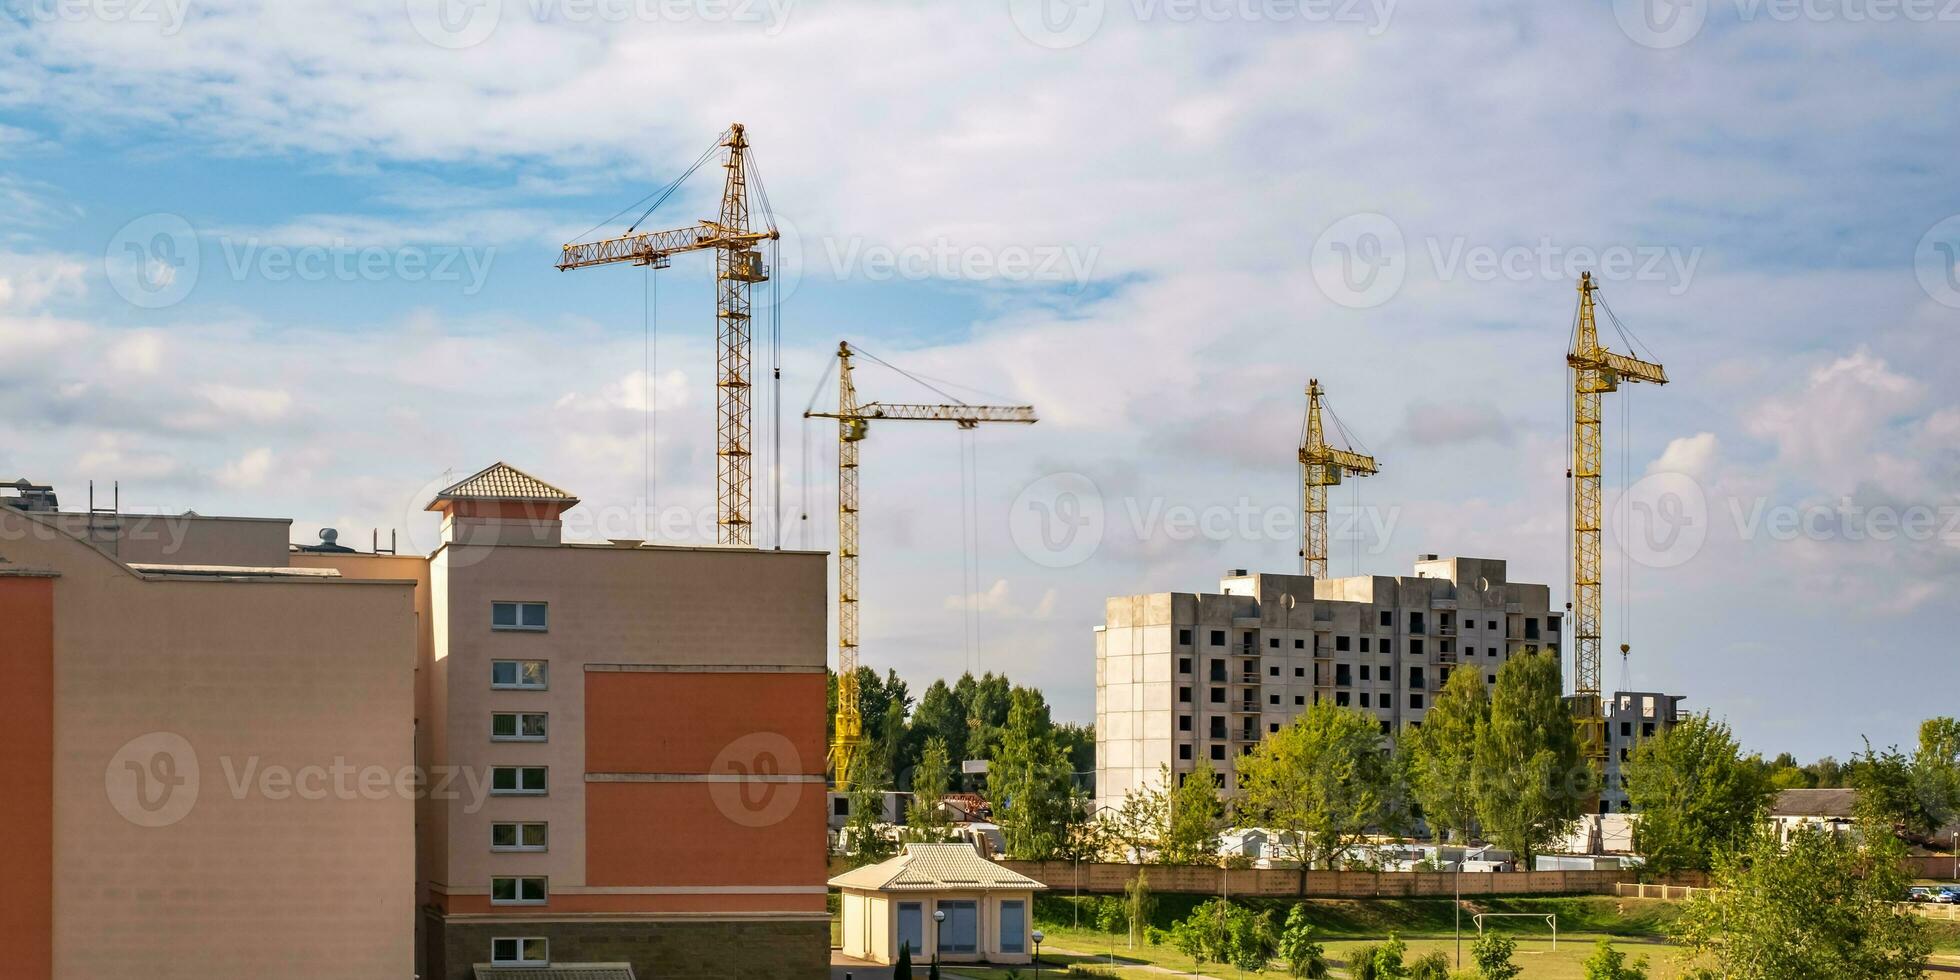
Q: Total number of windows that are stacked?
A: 7